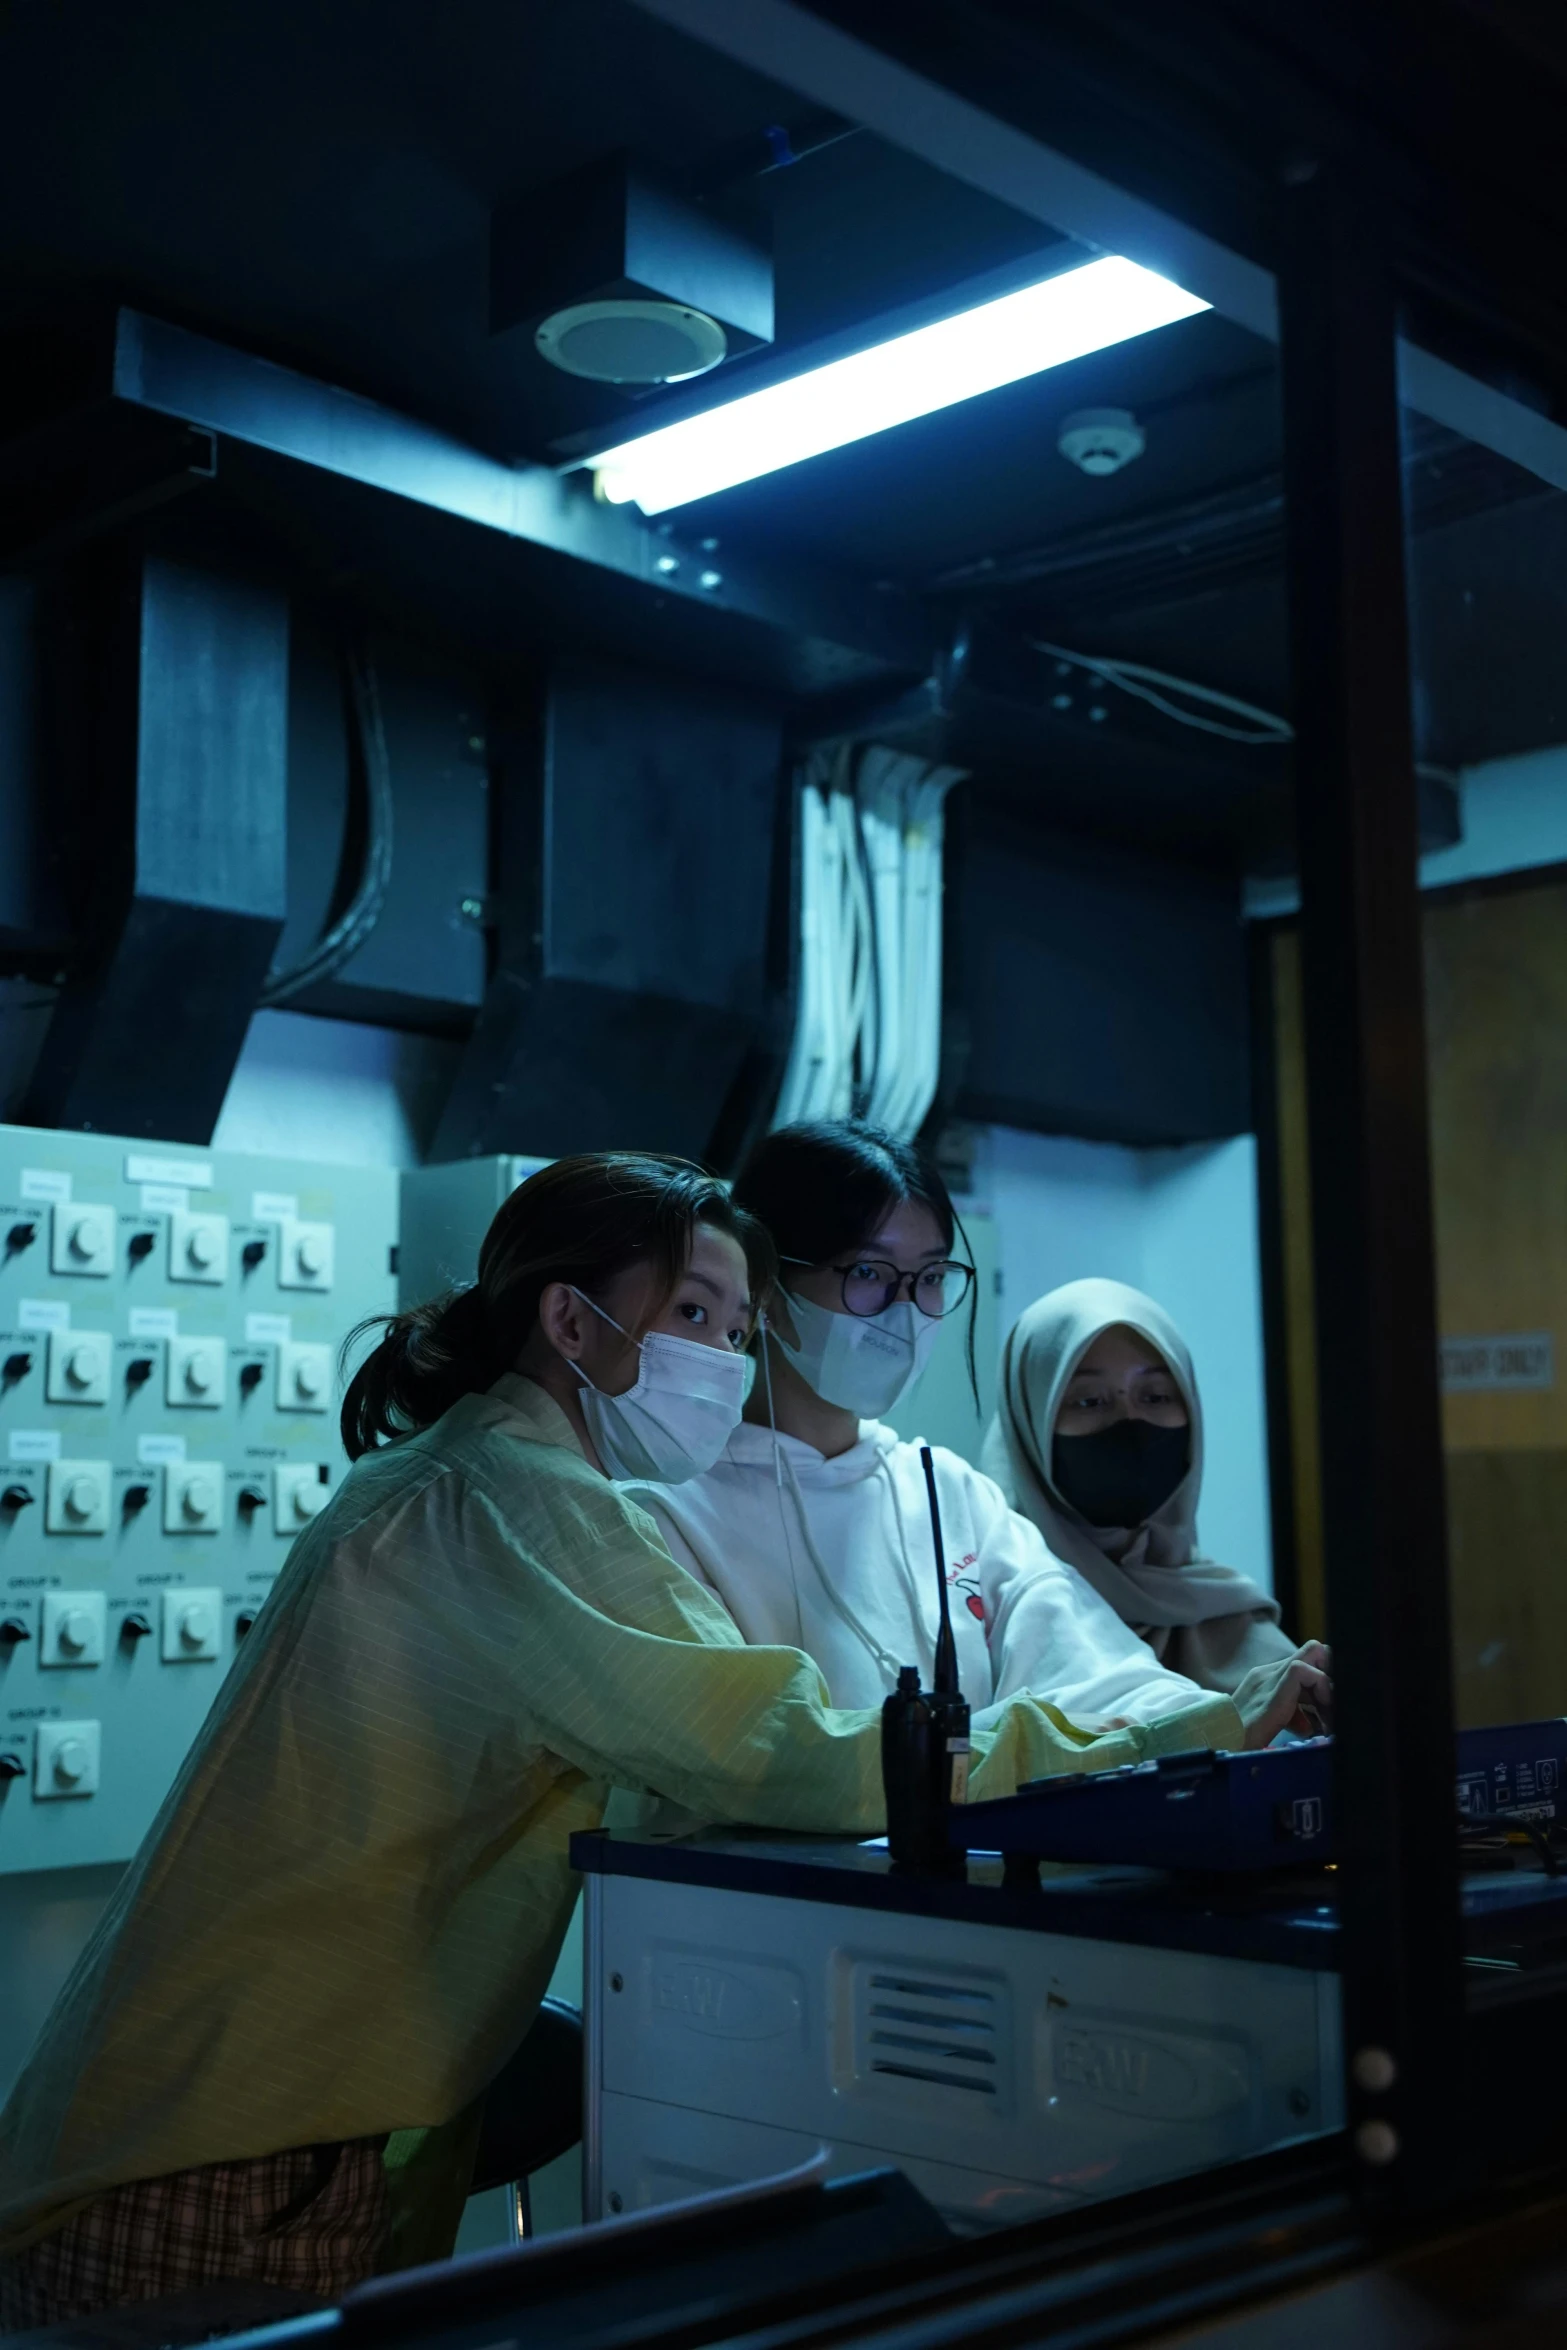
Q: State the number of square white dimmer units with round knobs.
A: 12